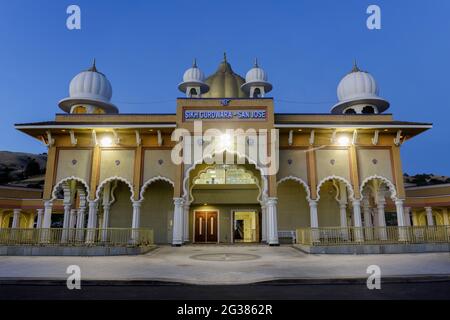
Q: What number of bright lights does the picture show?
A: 3